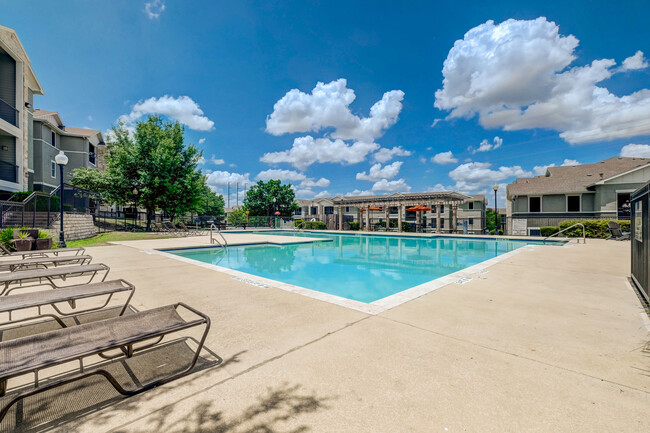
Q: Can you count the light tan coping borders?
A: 1